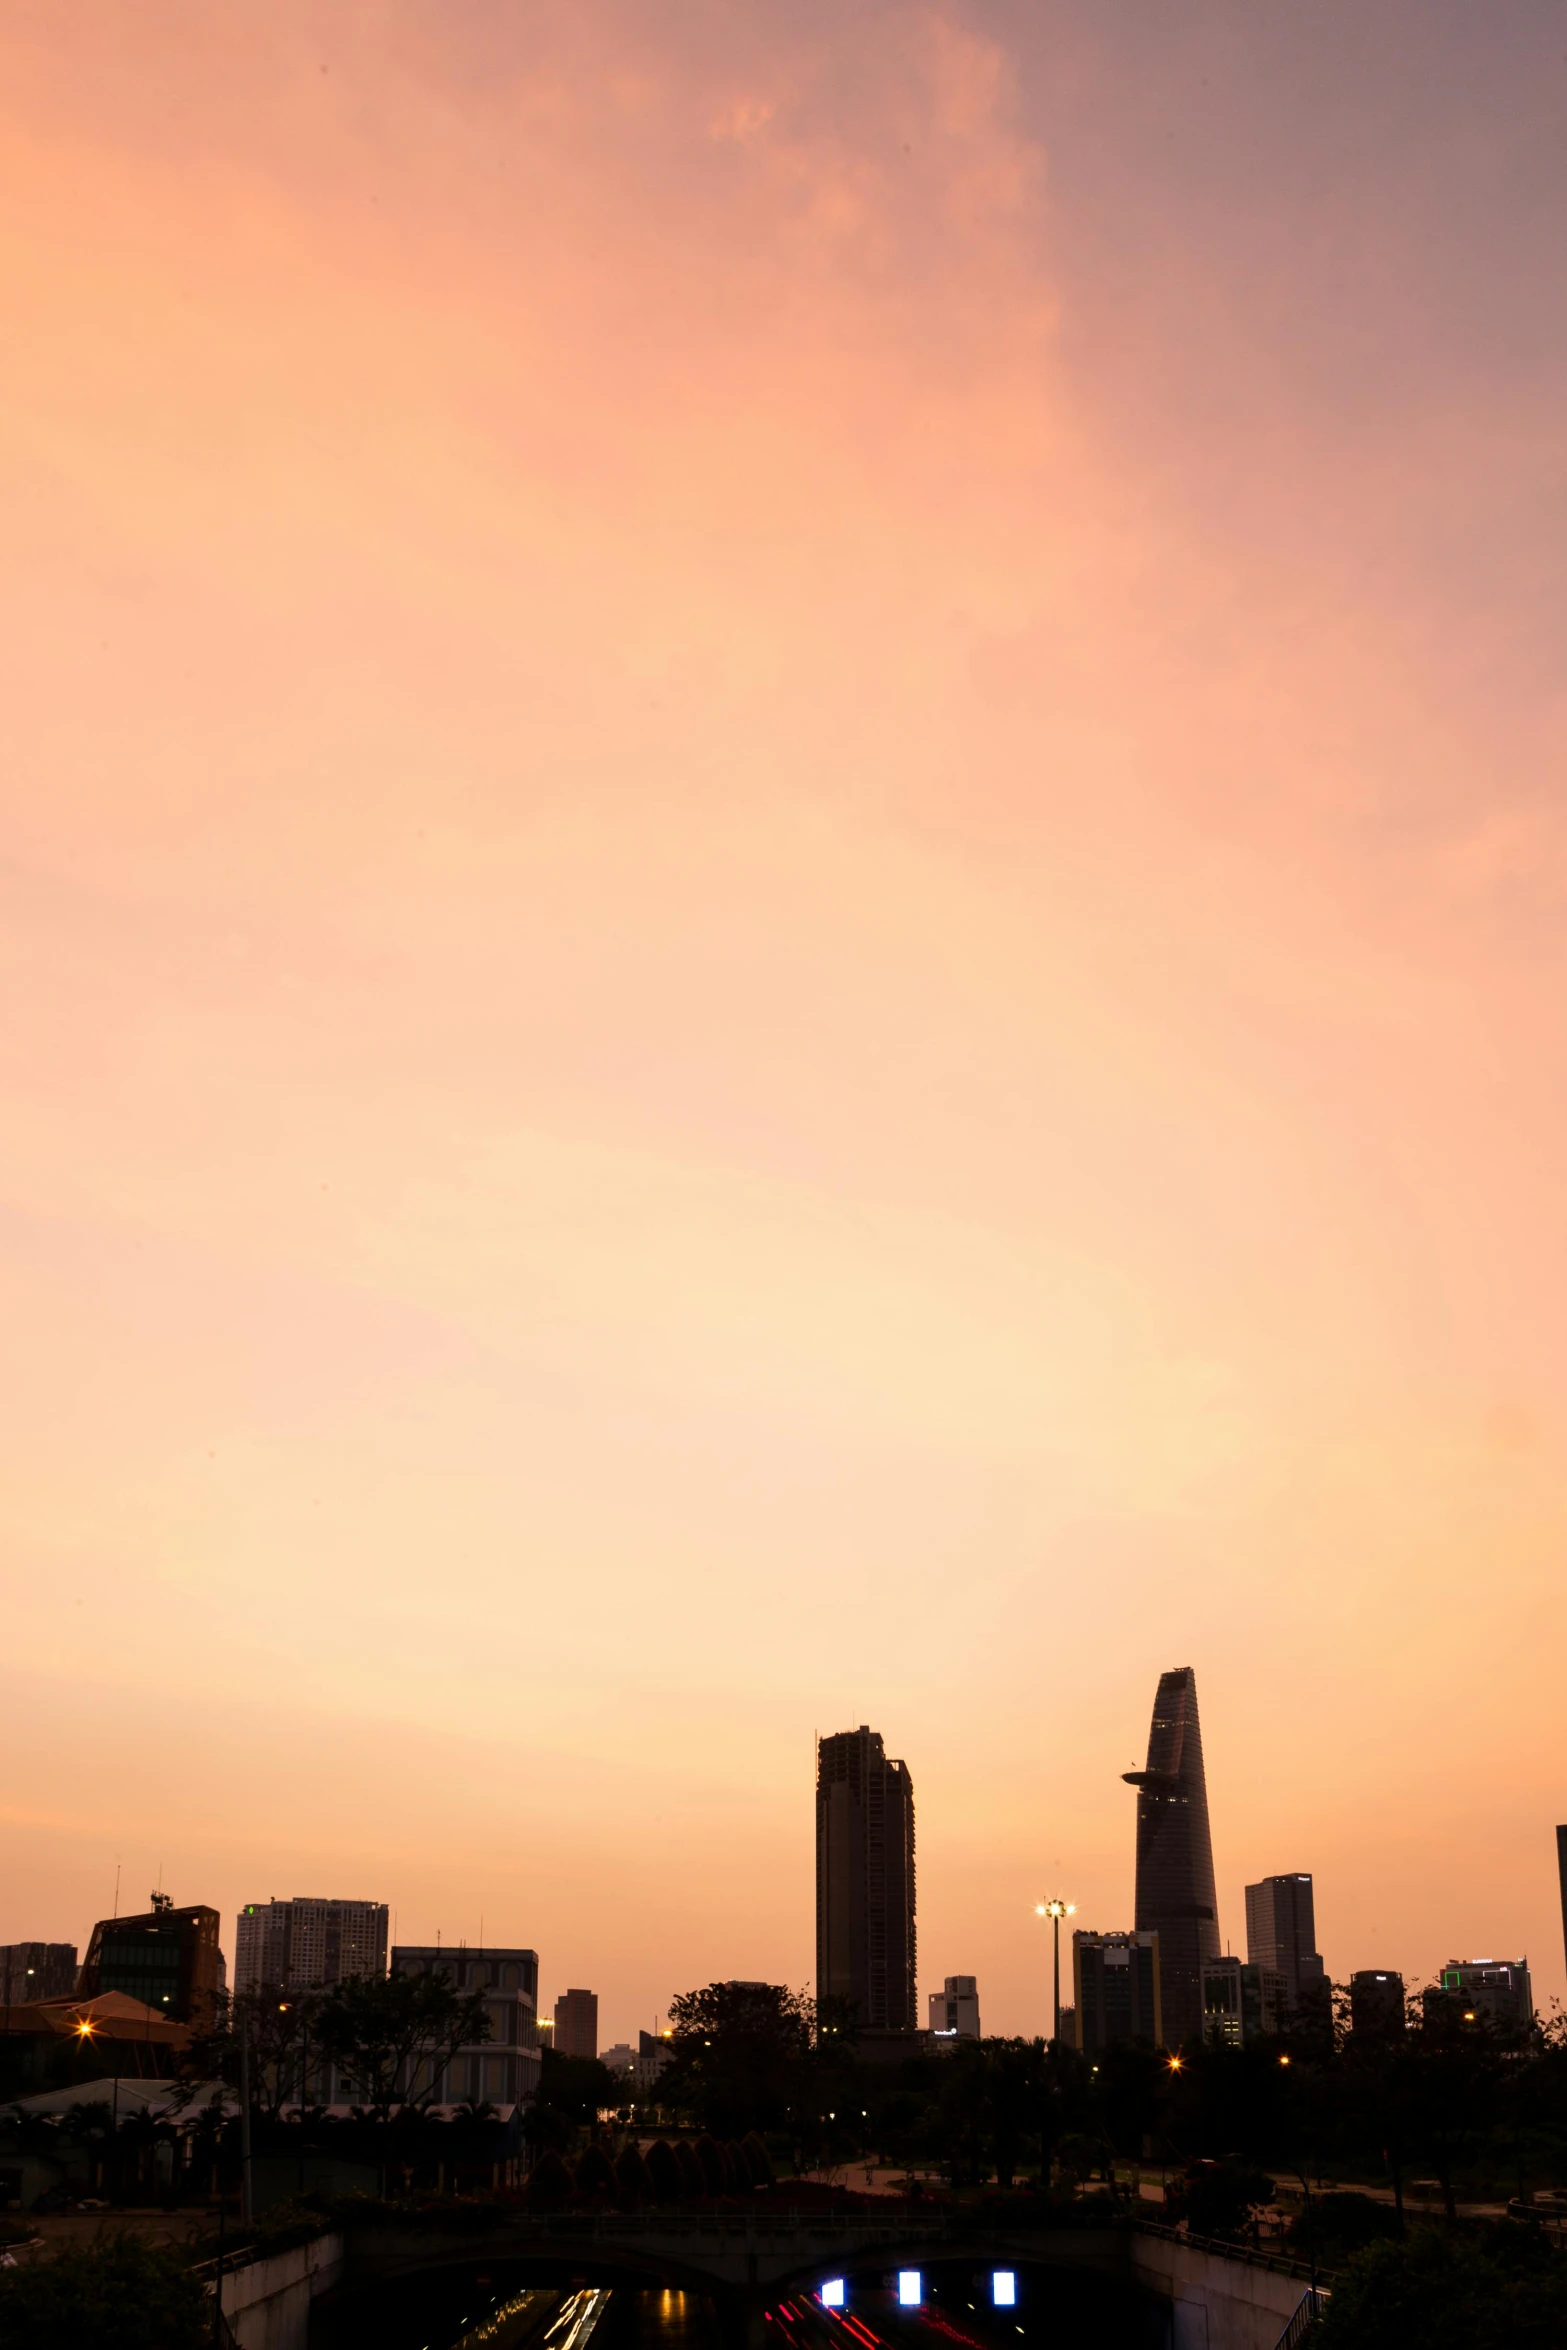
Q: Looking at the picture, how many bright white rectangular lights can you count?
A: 3